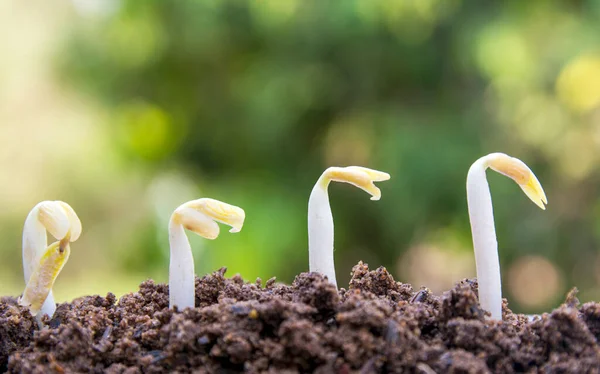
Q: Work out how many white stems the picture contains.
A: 4